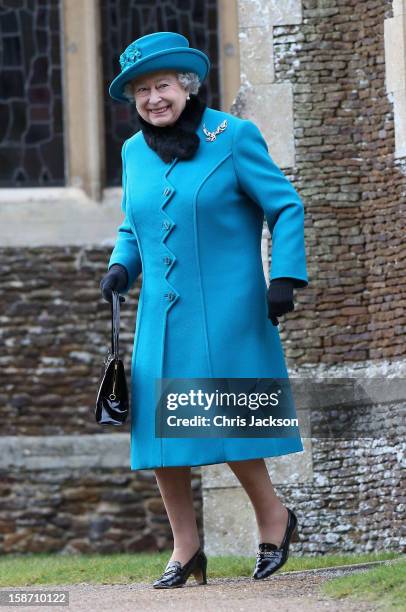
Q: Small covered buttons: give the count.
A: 4